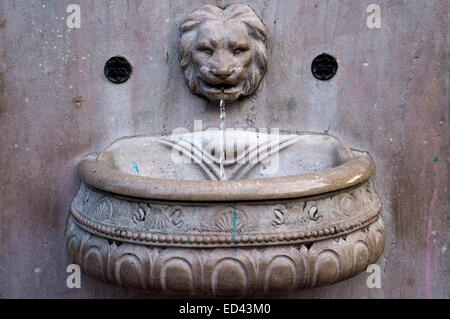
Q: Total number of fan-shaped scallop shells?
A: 3